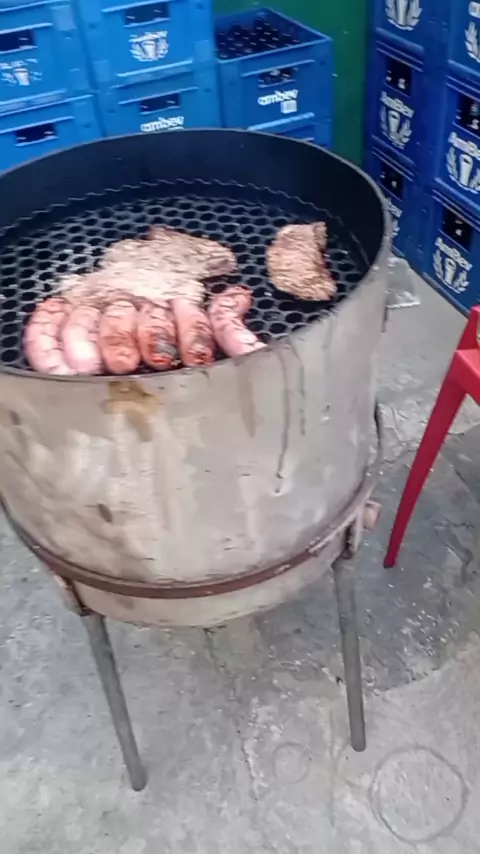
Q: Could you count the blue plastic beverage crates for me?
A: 12